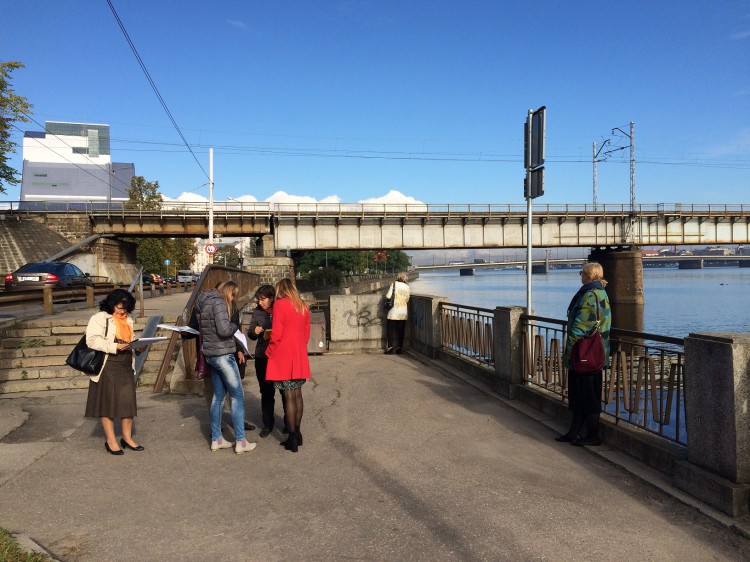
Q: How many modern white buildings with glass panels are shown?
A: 1